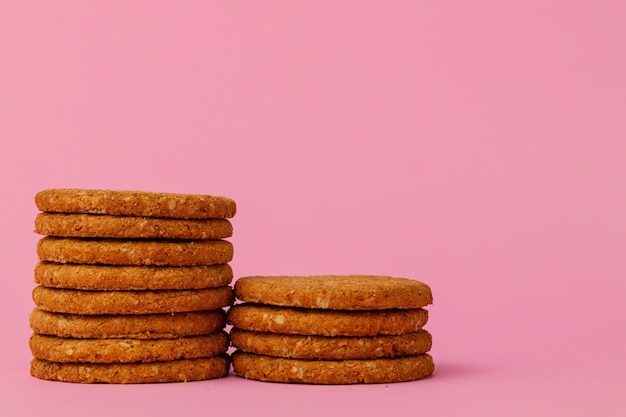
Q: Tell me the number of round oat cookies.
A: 12